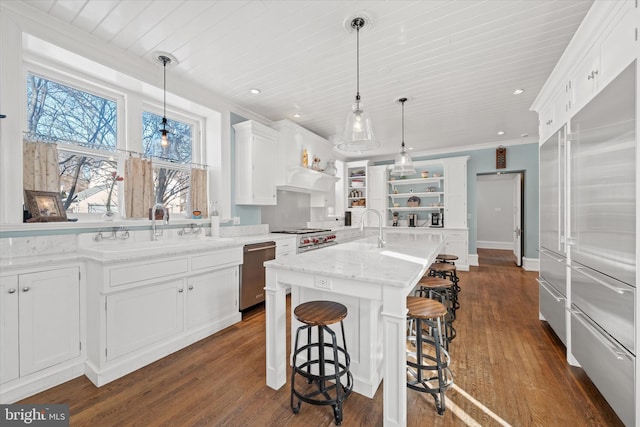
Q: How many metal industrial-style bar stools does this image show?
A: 5